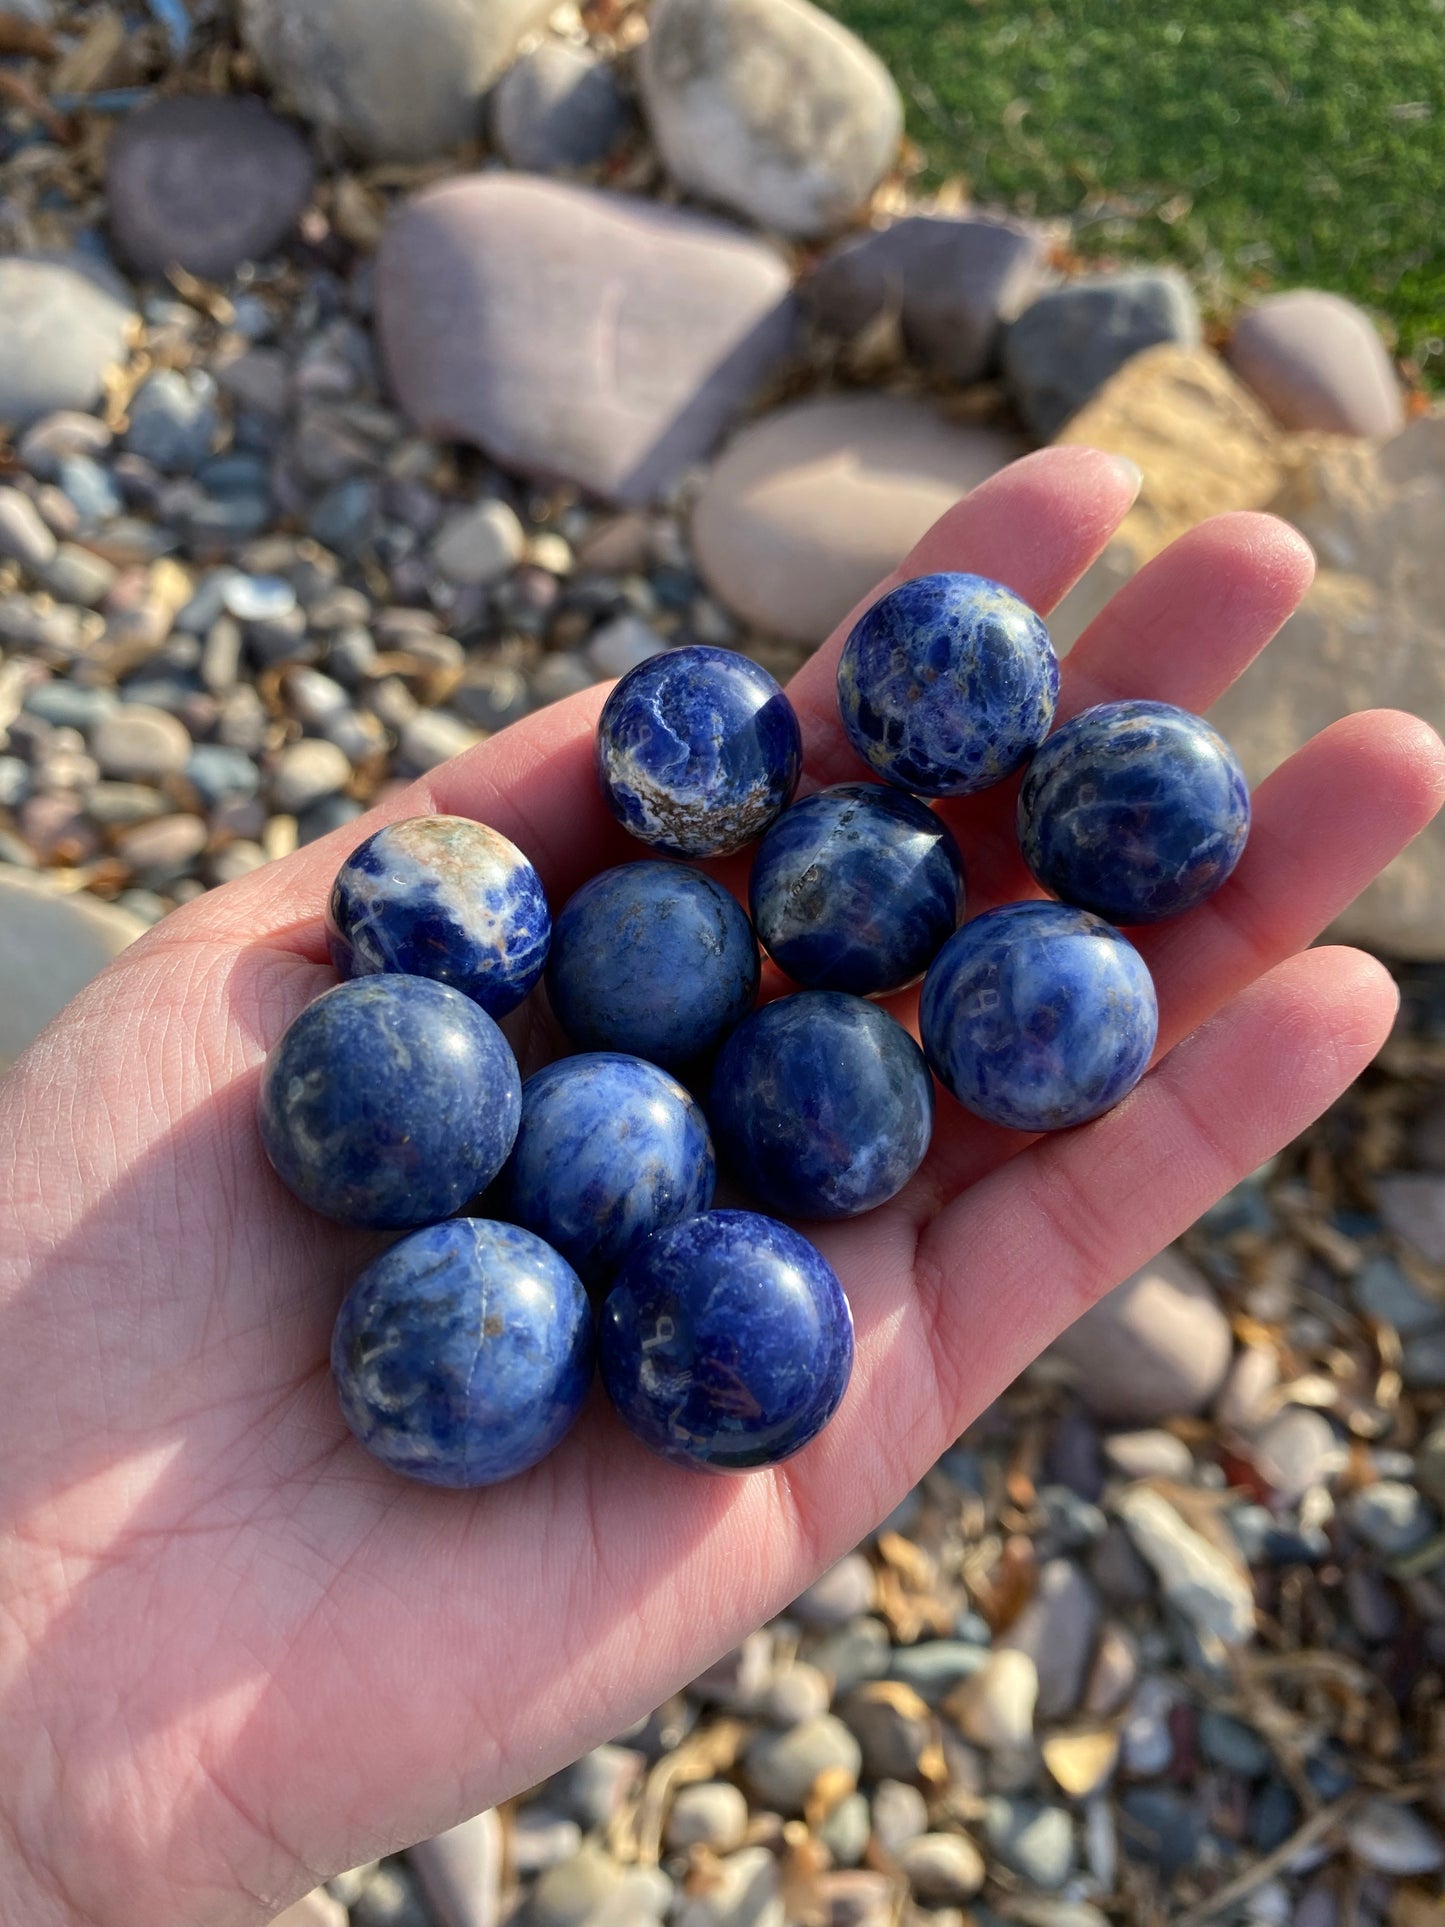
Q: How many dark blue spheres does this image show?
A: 12